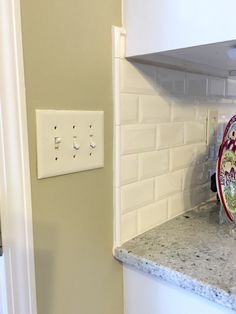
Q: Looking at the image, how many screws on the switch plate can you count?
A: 6